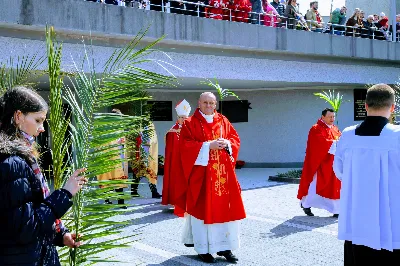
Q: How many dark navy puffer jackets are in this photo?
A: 1